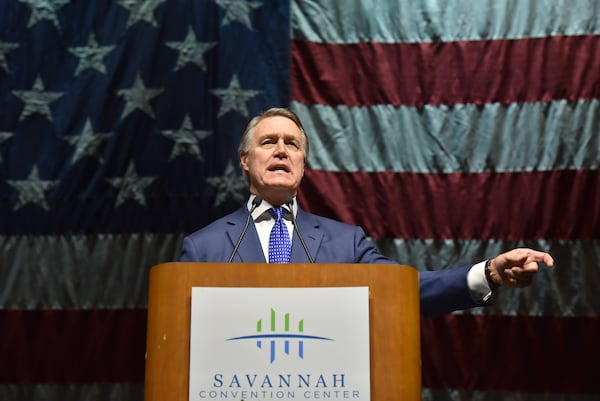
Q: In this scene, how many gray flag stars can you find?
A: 15